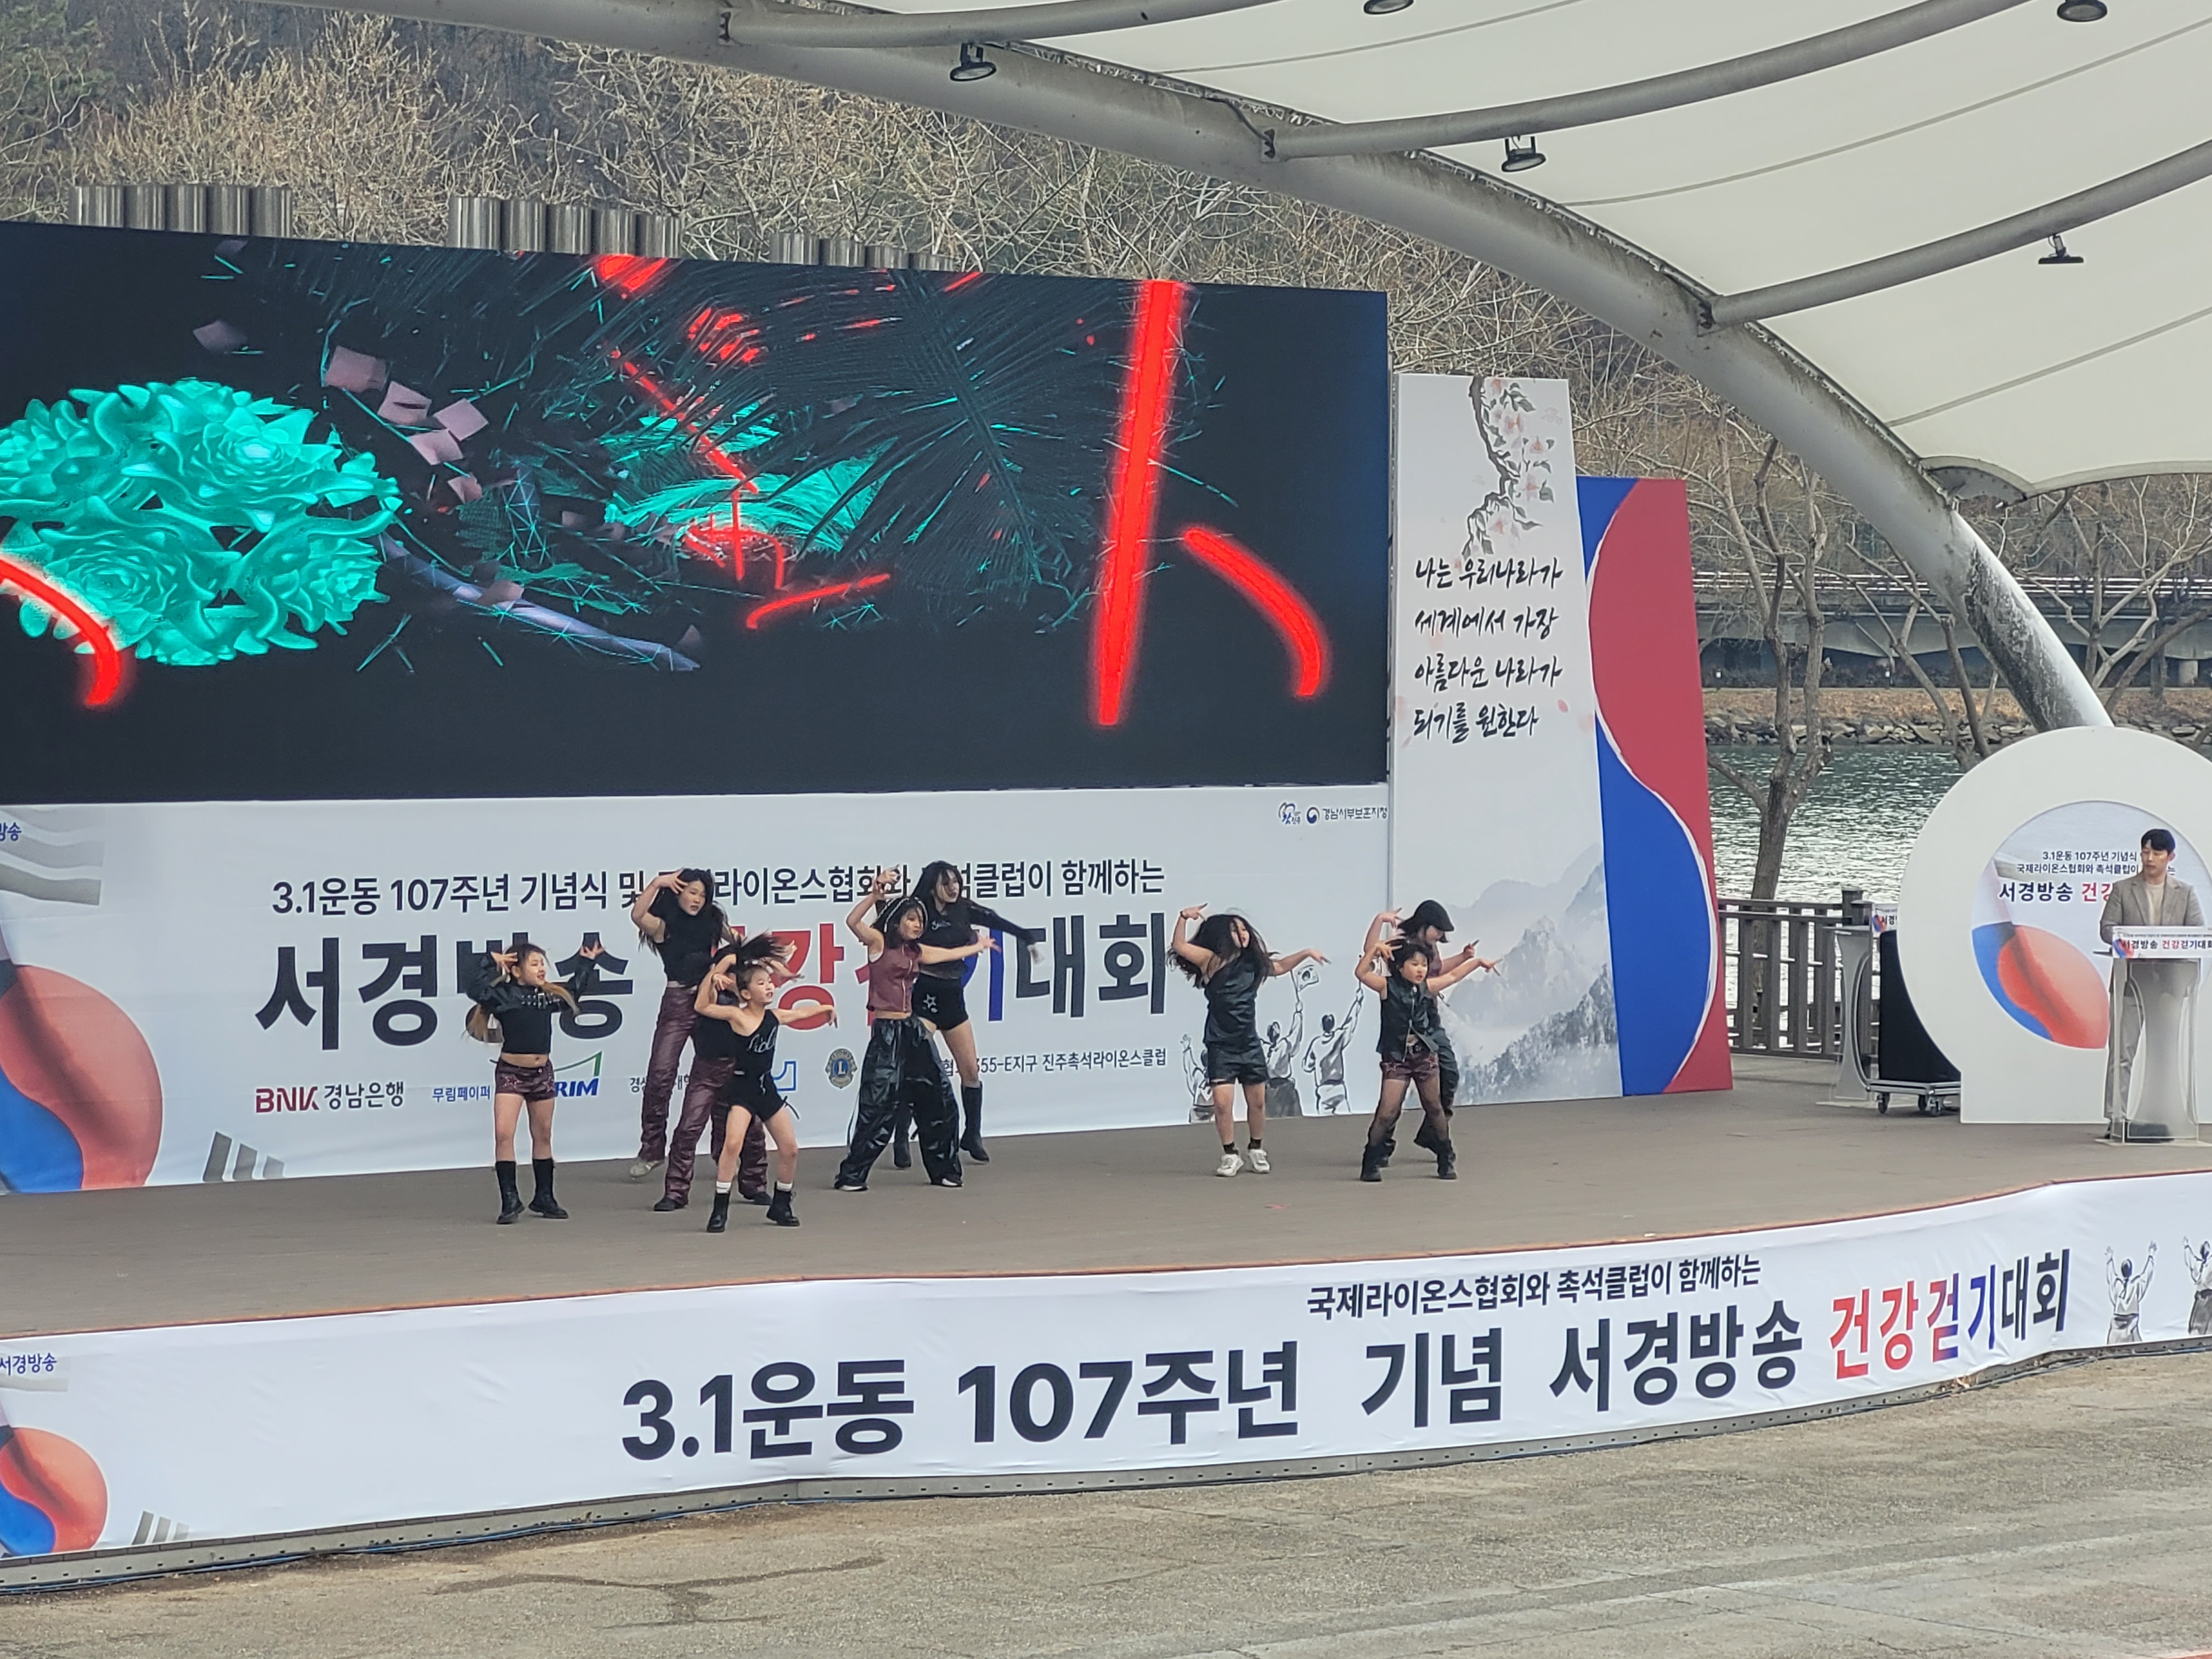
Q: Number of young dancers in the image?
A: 9